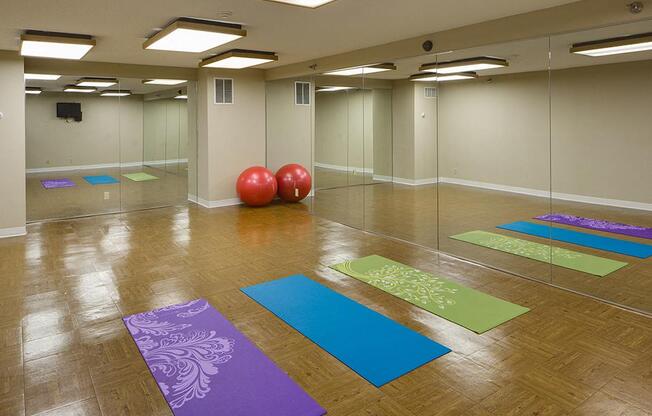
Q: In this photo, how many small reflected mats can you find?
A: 3